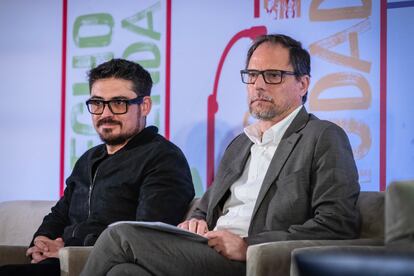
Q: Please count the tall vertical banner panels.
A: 2